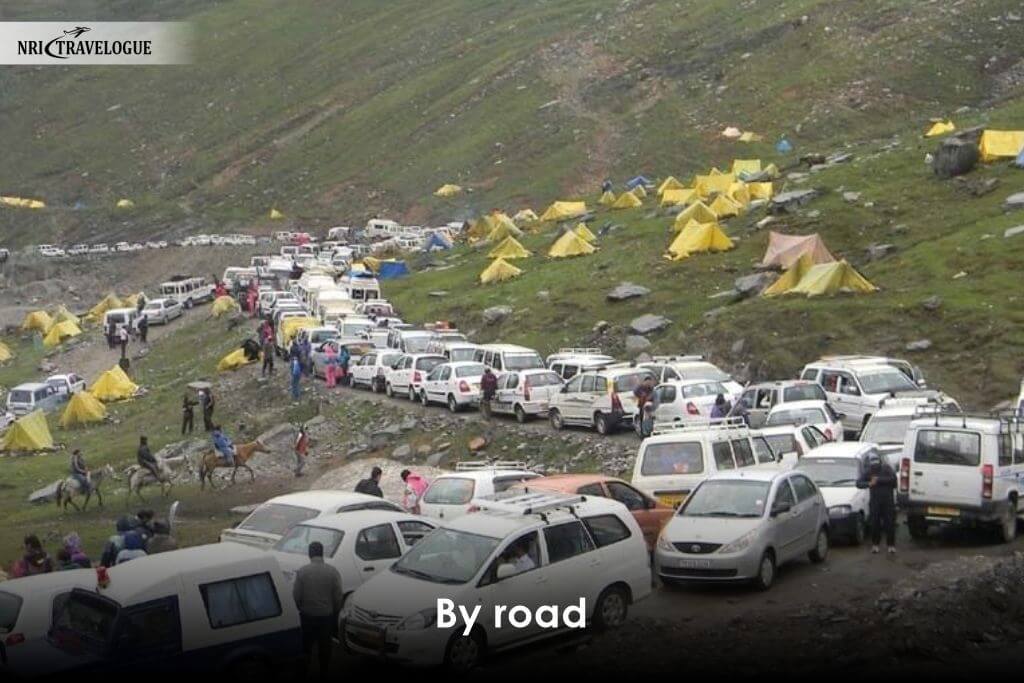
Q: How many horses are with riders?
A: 3